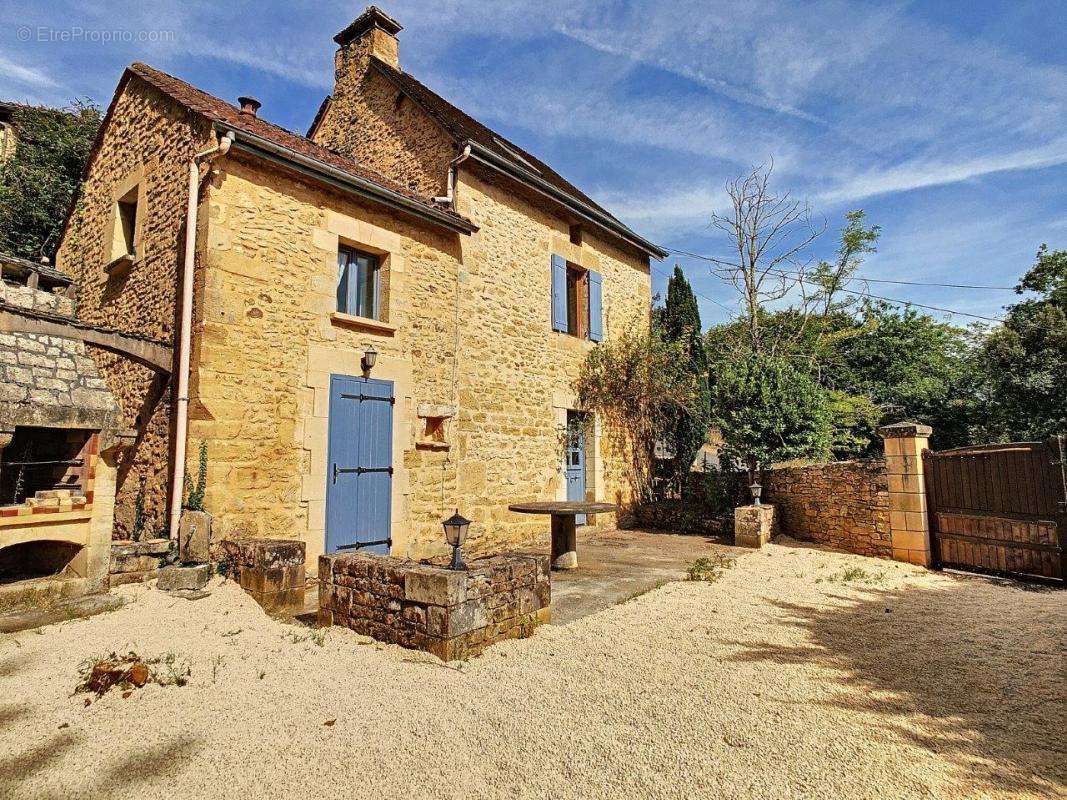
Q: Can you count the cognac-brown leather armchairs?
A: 0